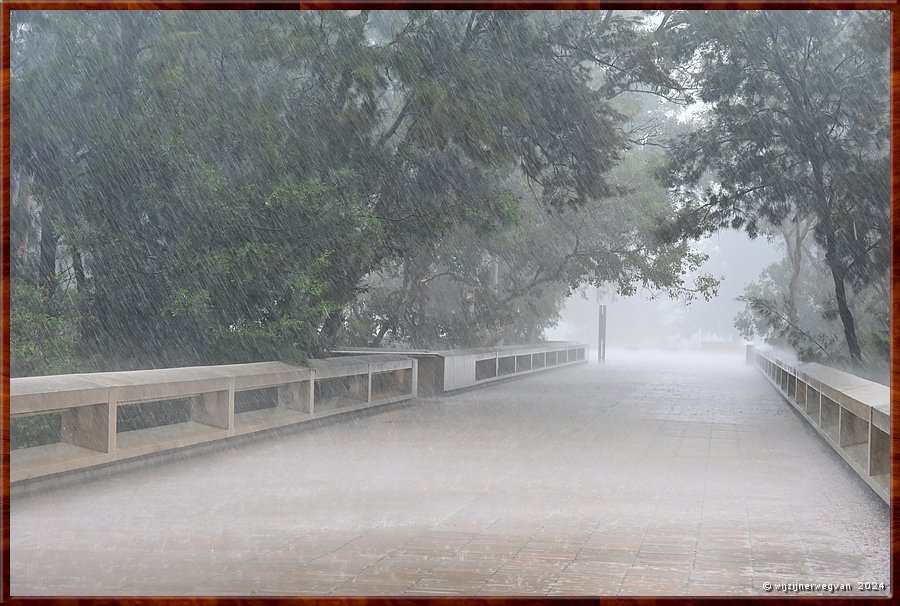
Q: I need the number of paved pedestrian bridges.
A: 1